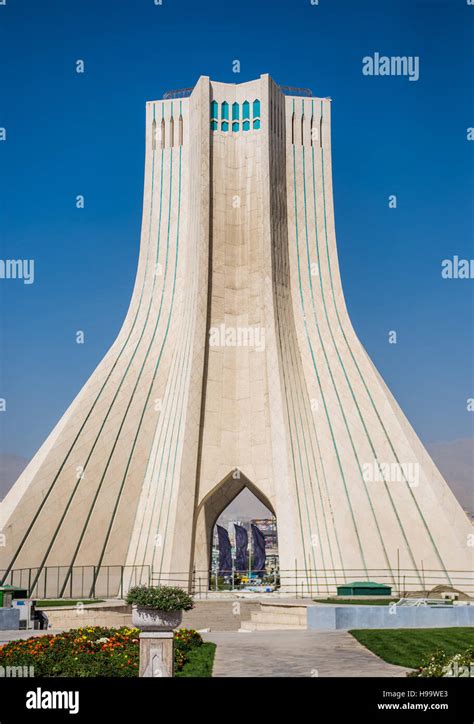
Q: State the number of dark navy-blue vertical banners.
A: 3